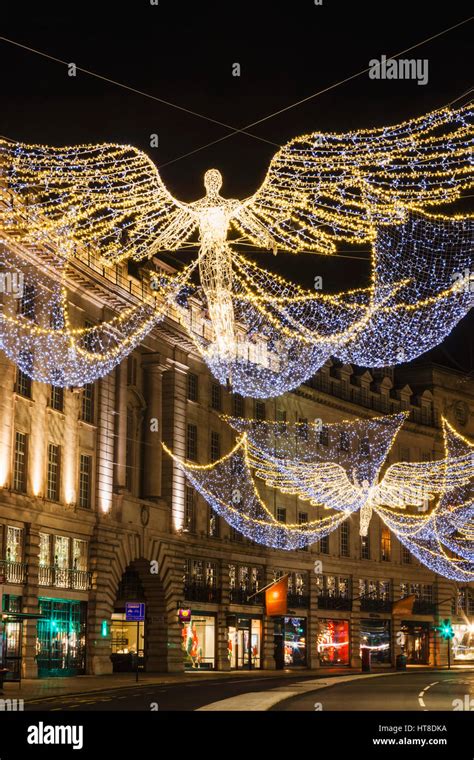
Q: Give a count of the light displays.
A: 2